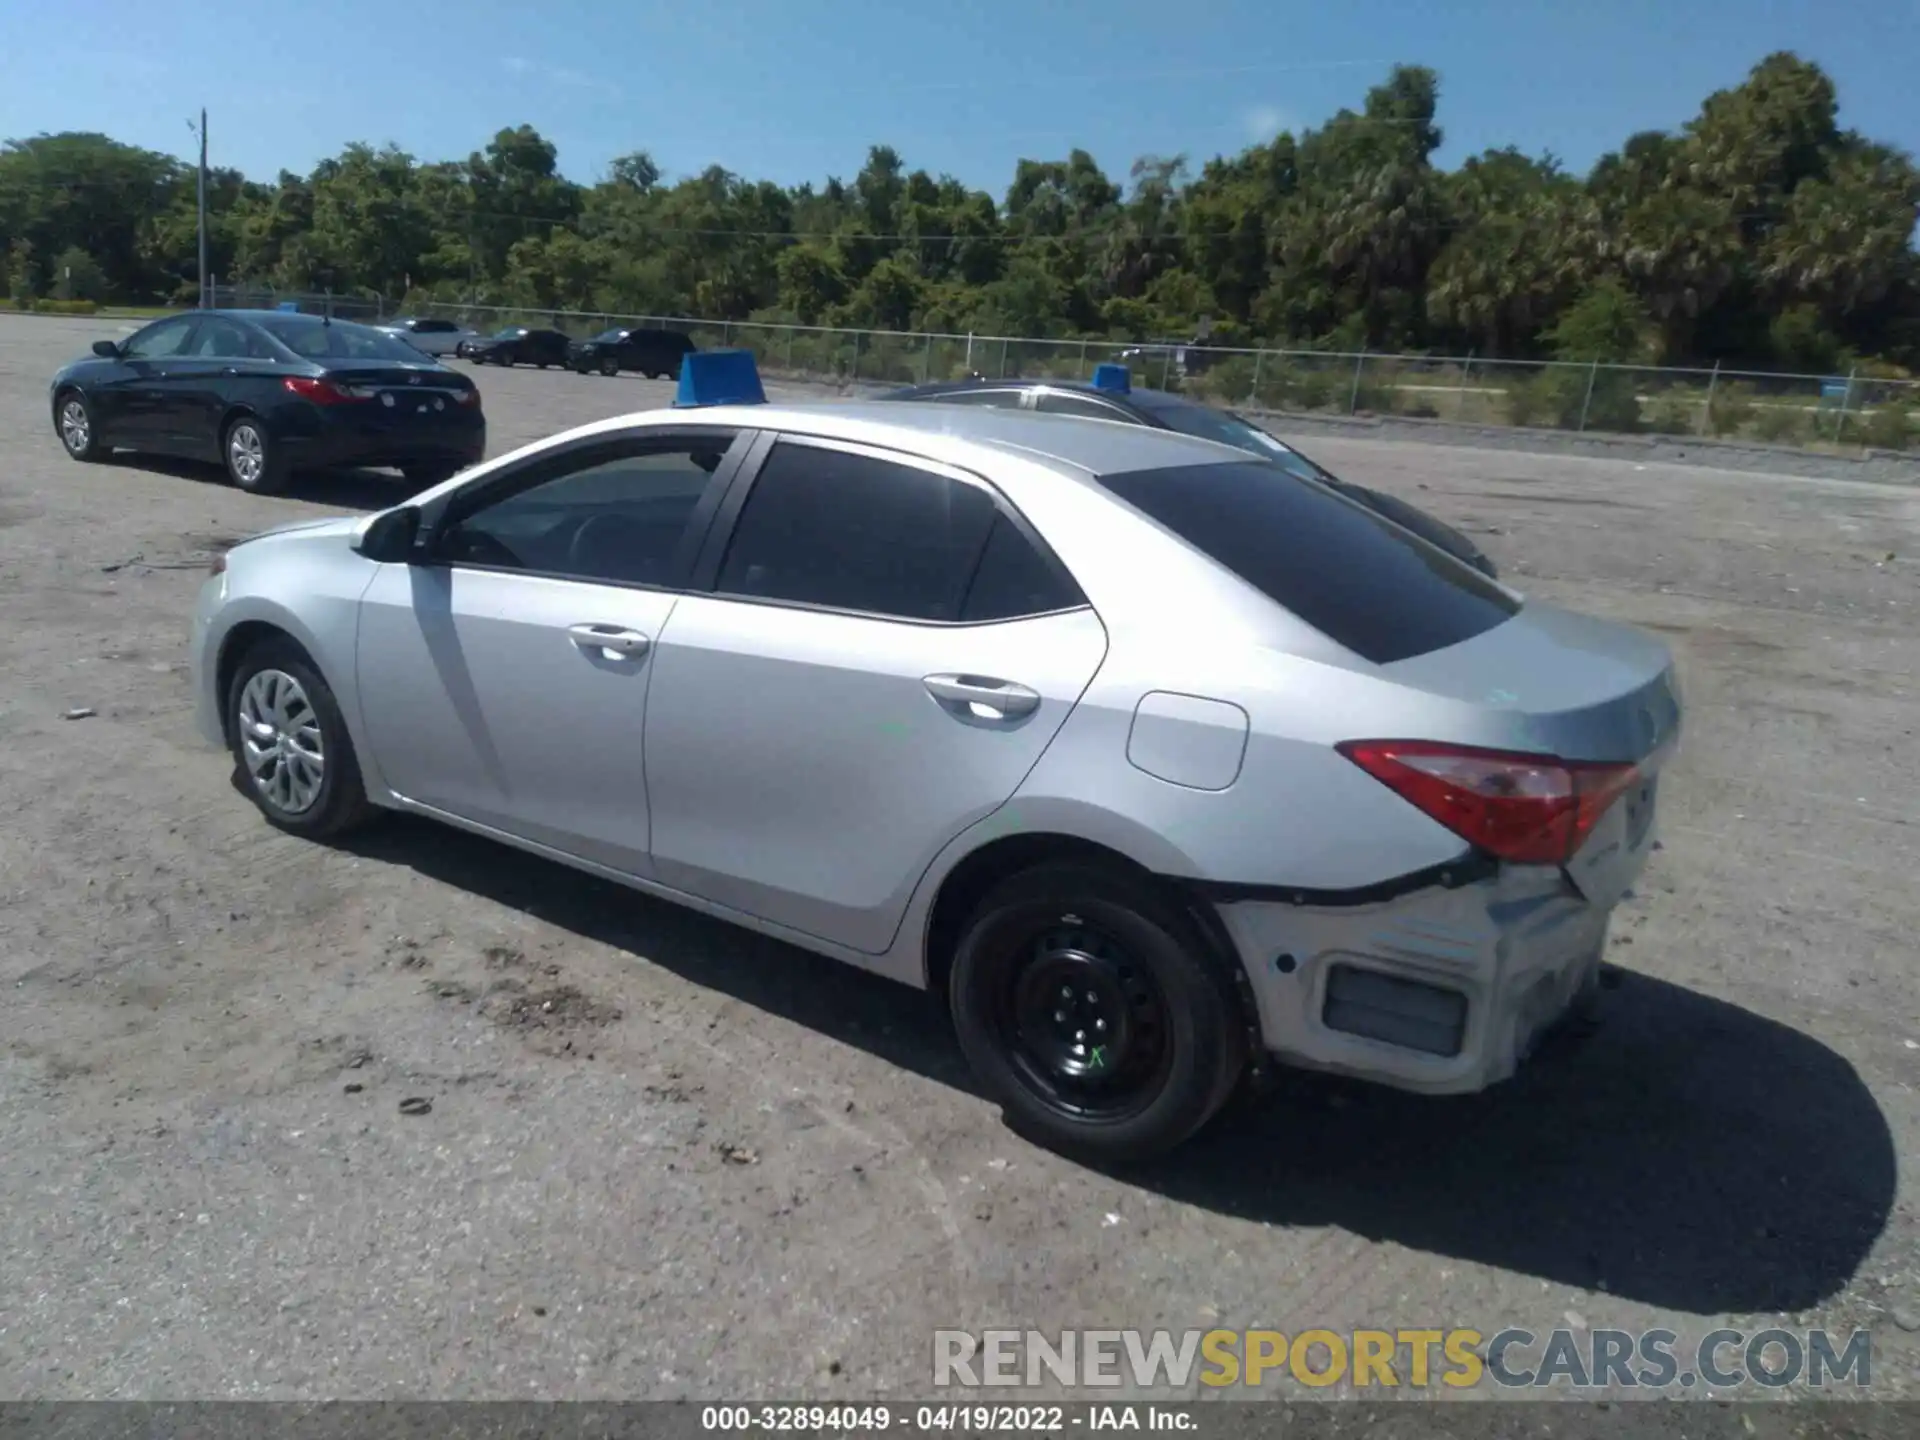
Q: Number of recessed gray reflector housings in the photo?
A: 1